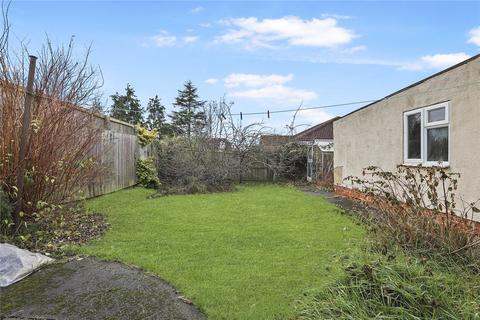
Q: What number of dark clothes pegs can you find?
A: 3